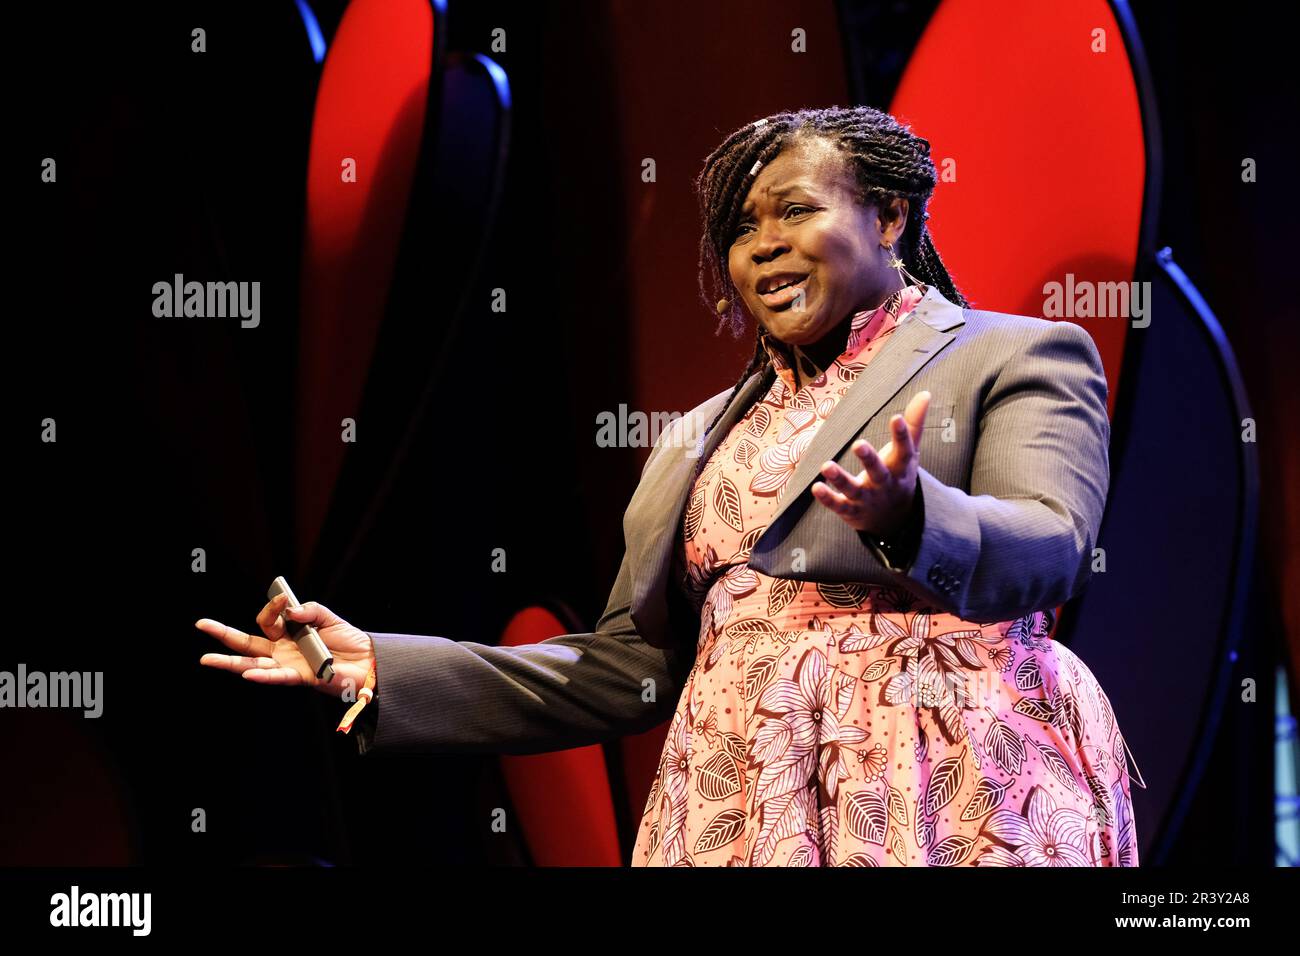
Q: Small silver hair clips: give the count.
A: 2